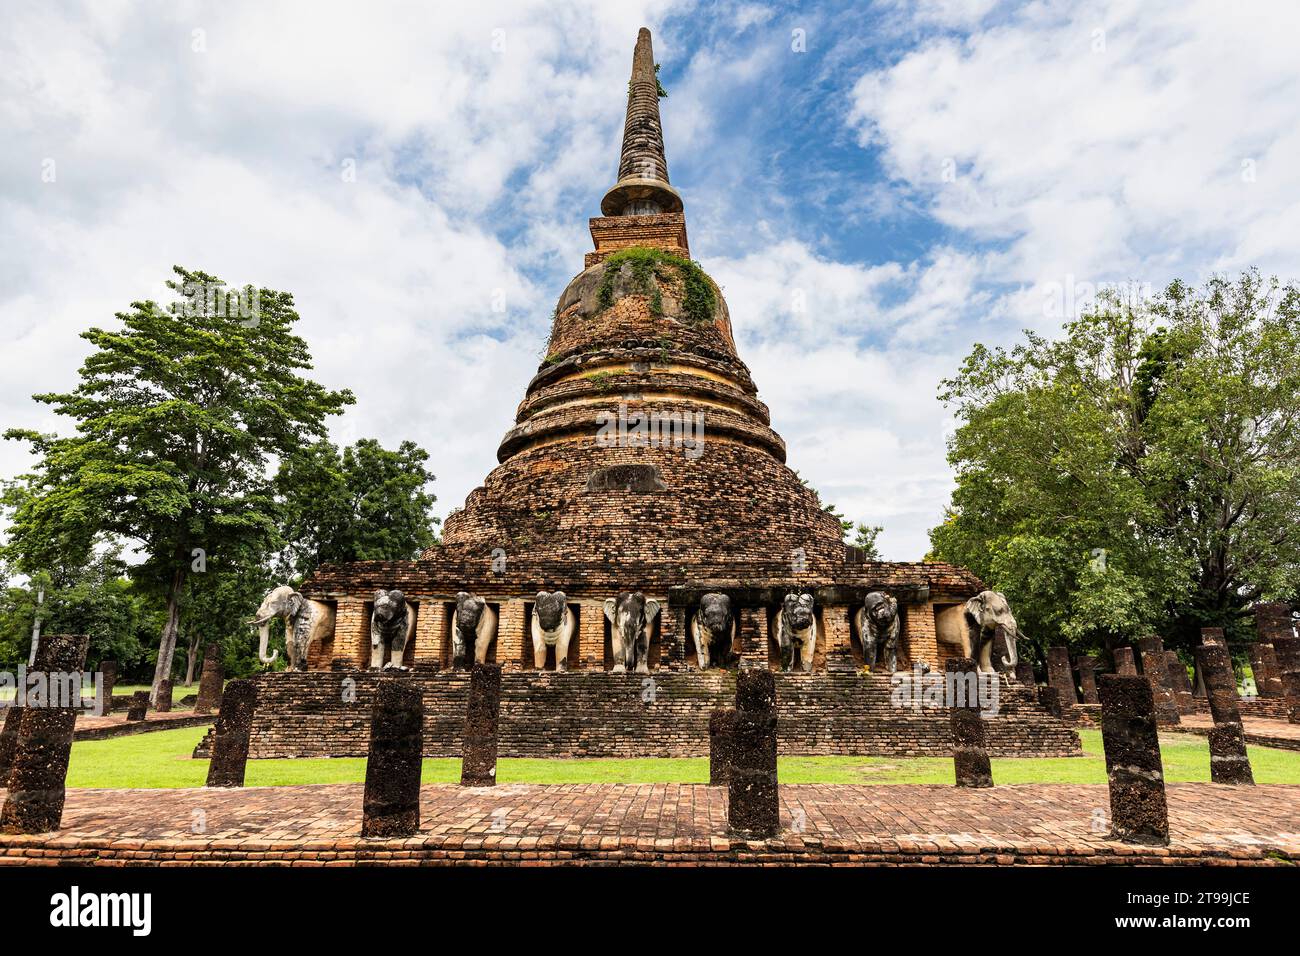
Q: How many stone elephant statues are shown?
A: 9